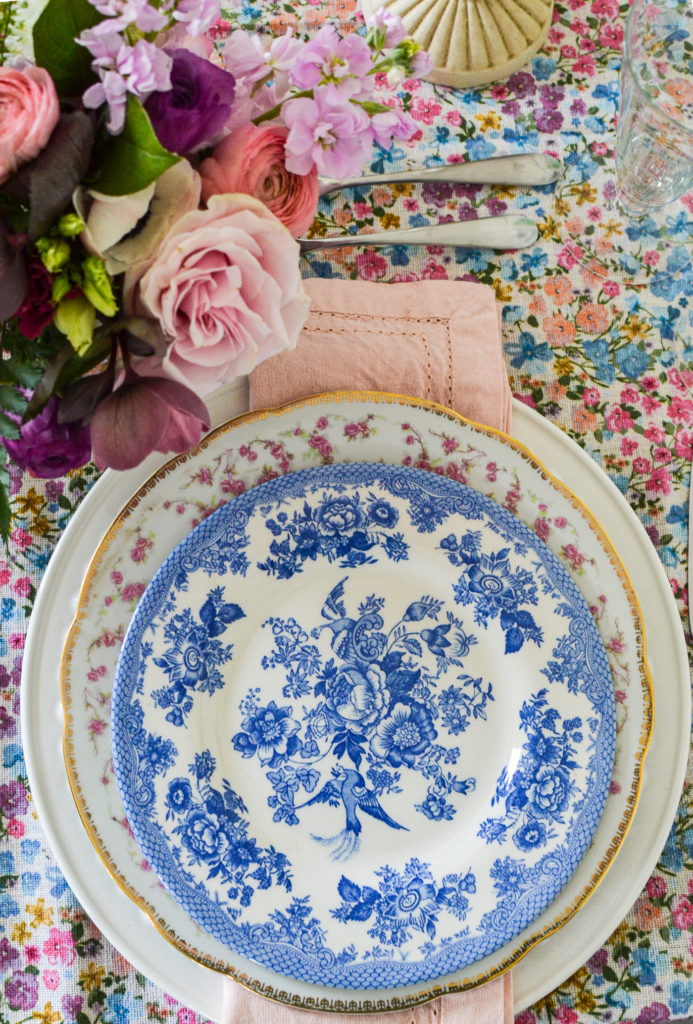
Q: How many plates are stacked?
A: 3